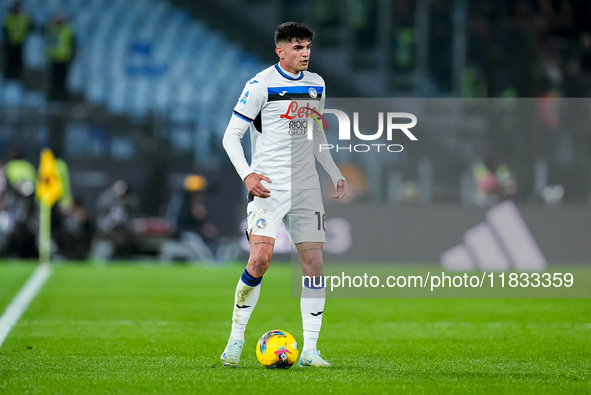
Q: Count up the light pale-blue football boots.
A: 2